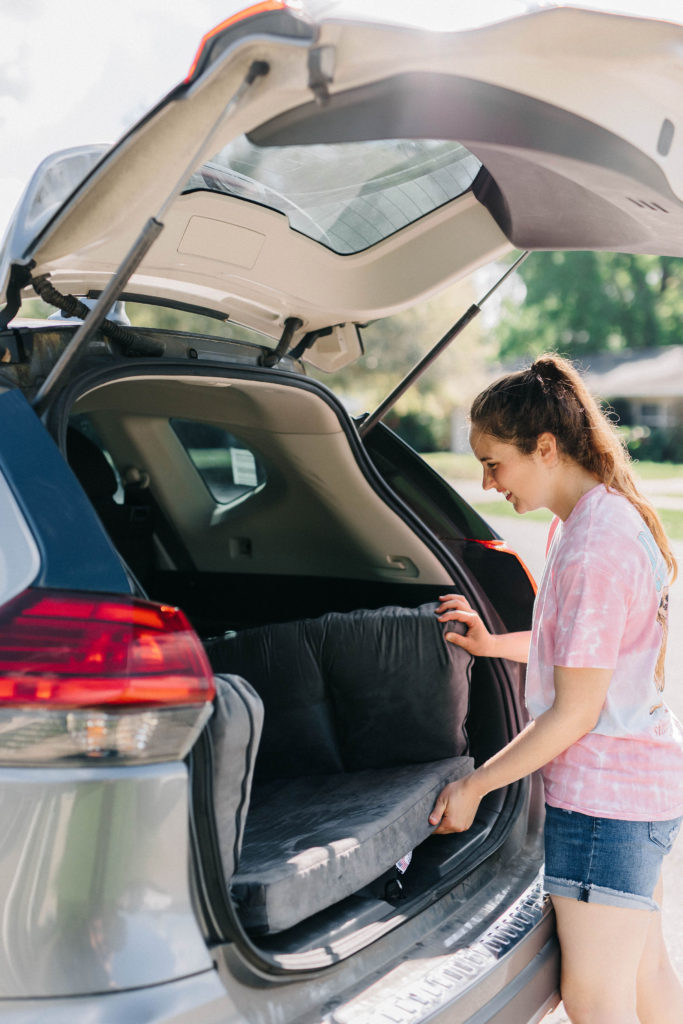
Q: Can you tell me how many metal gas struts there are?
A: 2